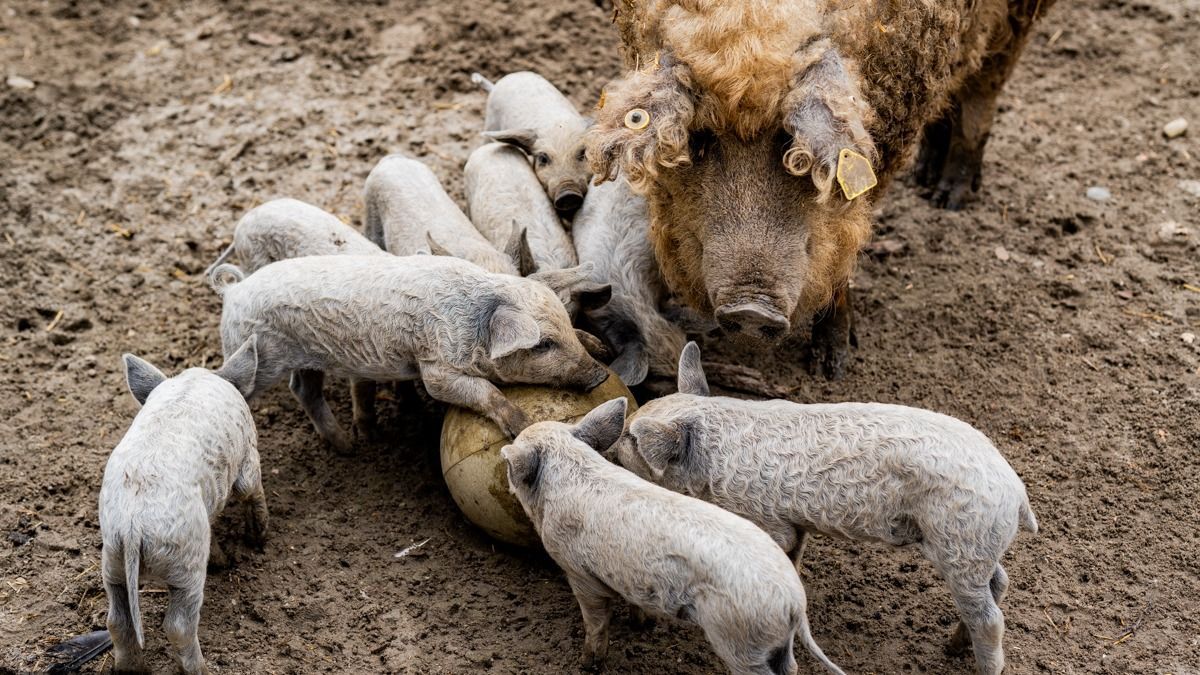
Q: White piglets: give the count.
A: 9